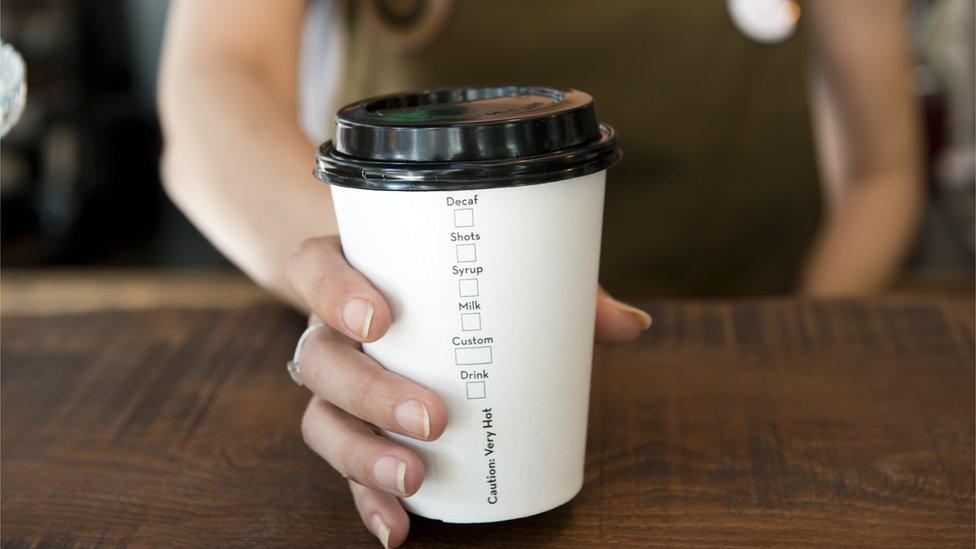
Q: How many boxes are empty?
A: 6